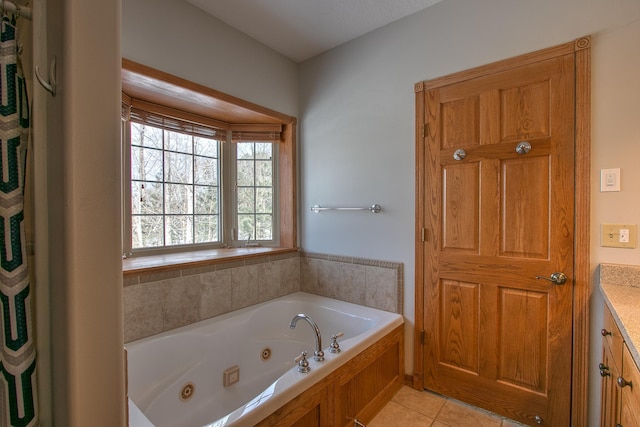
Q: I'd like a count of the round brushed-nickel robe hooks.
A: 2